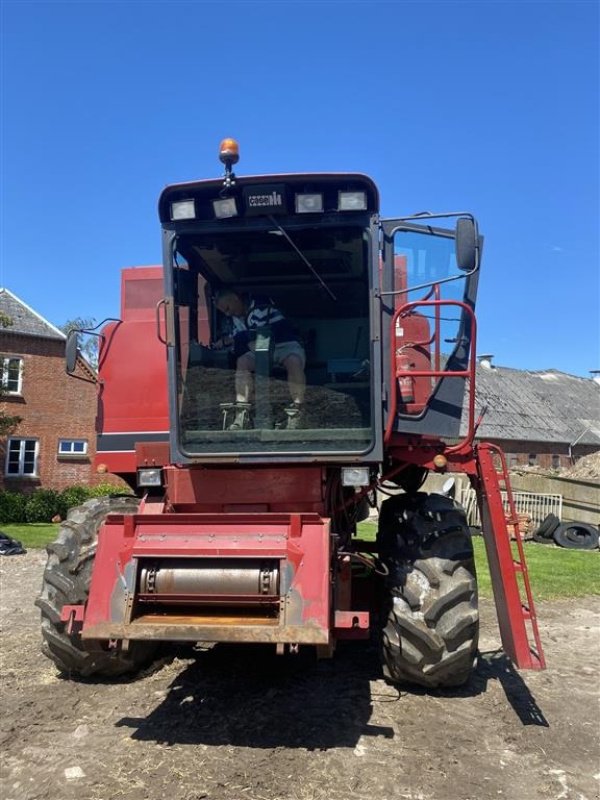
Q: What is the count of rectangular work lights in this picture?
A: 6